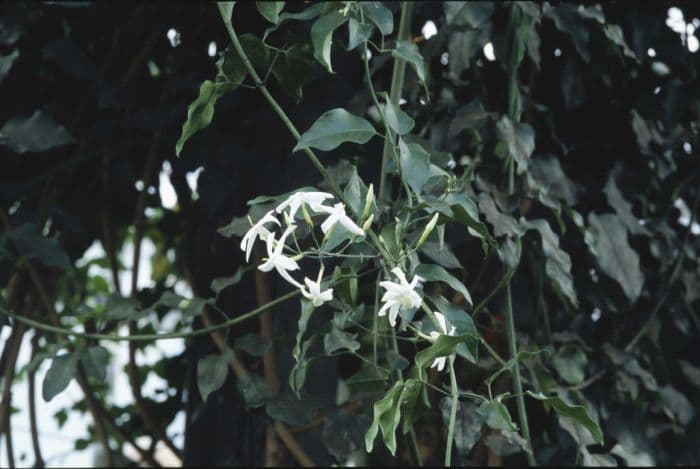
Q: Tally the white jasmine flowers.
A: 7